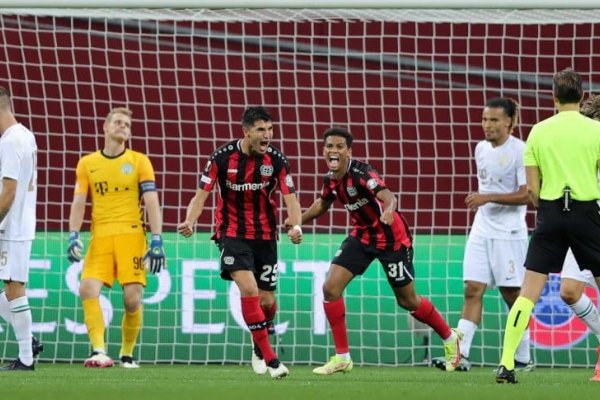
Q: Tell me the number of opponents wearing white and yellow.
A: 4